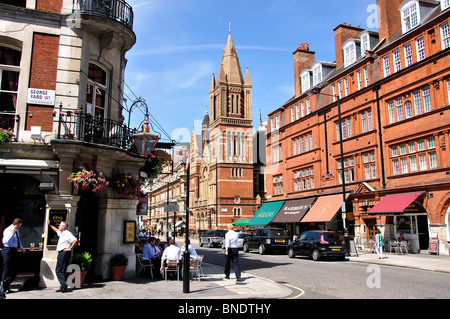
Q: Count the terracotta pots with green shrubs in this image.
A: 2